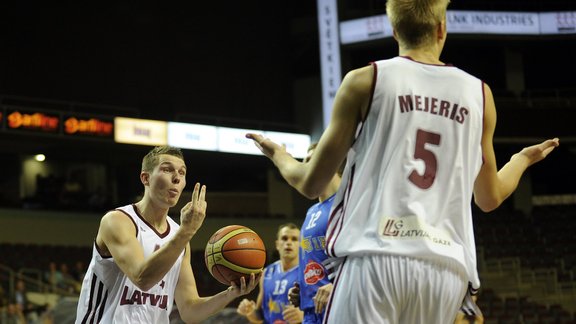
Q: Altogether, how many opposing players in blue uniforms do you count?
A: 2